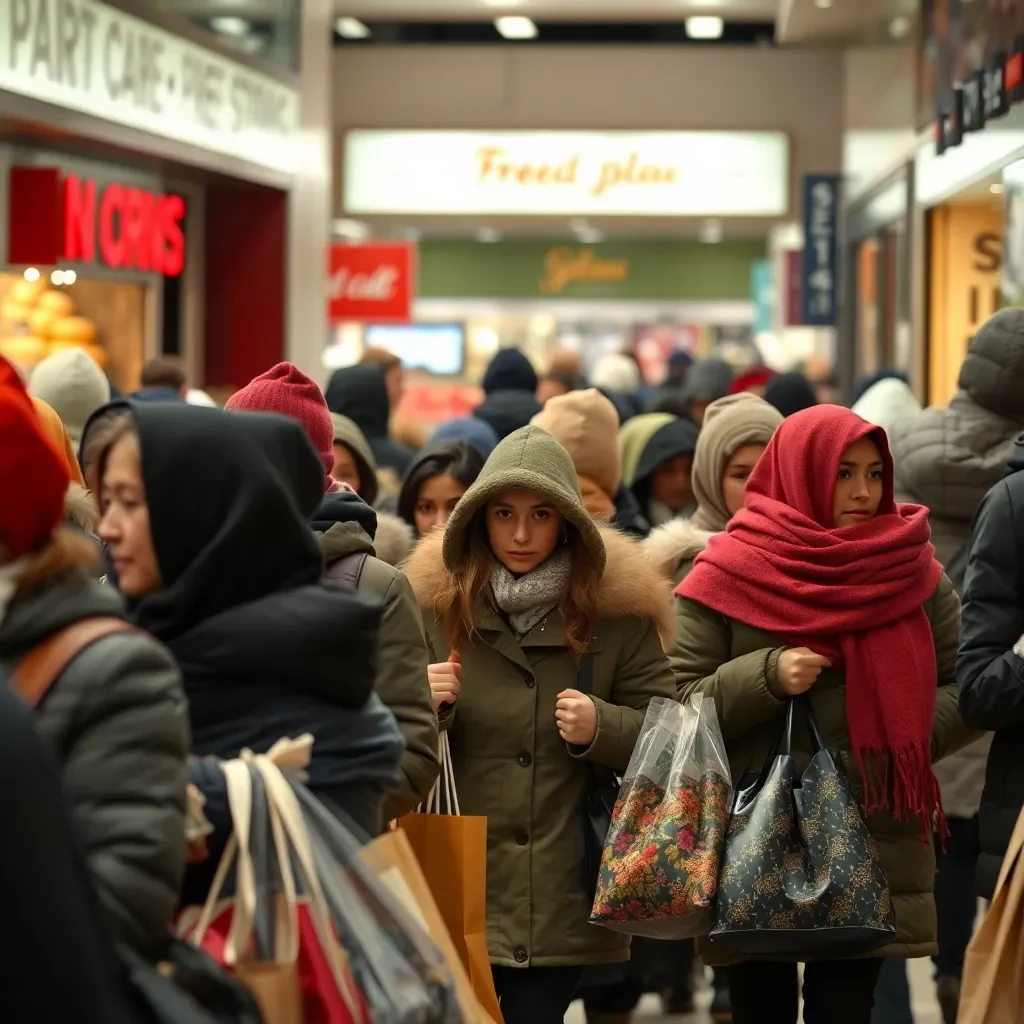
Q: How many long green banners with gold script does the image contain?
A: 1